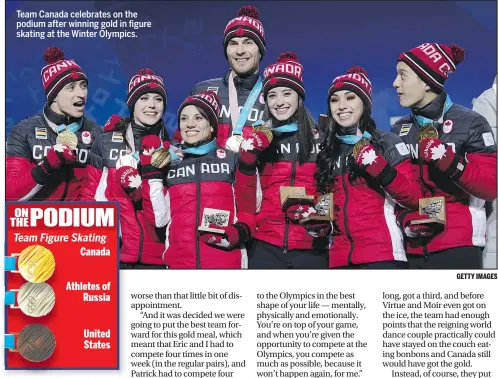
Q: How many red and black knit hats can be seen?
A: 7